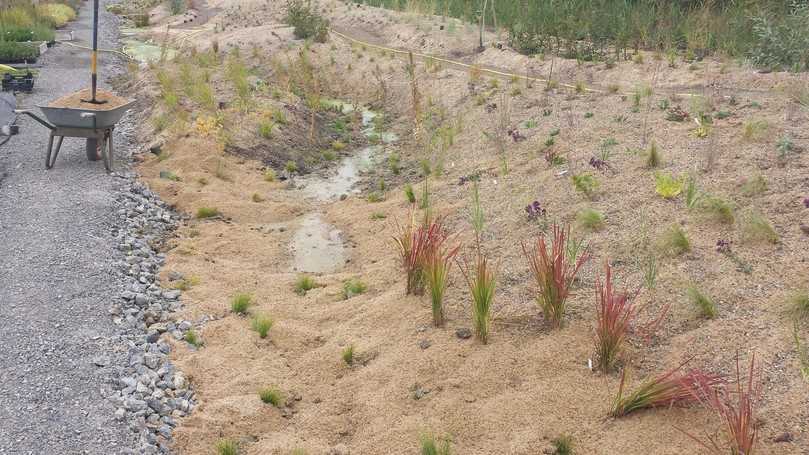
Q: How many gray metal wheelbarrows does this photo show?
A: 1